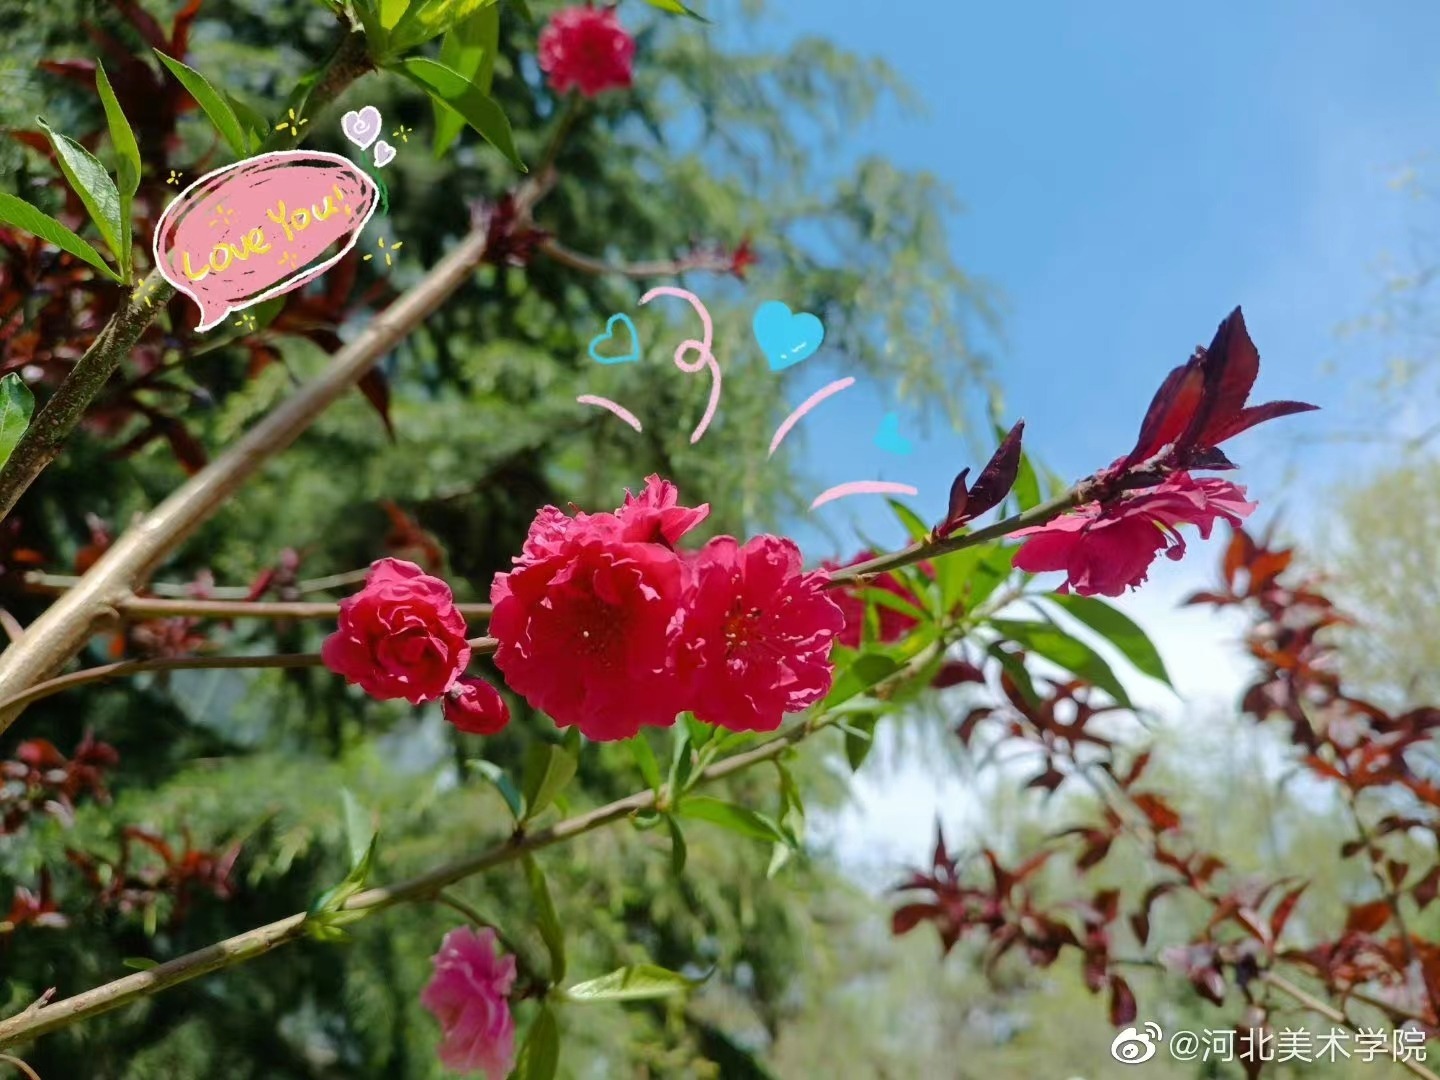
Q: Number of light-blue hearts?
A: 3